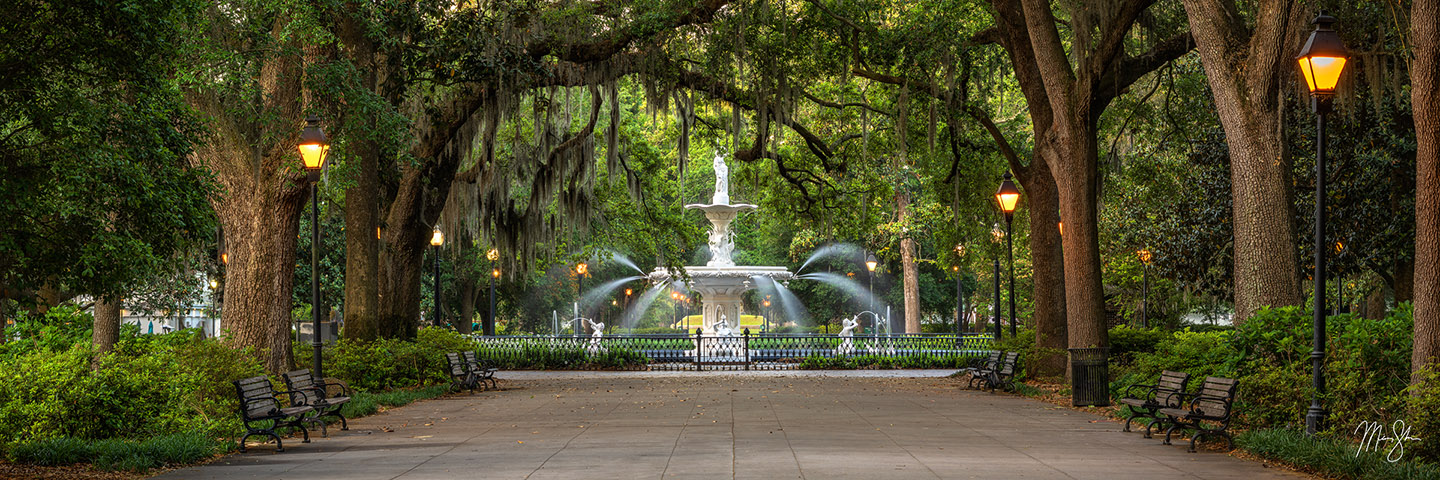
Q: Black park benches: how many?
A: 8